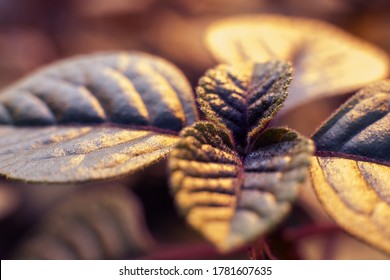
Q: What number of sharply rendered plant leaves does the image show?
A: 4